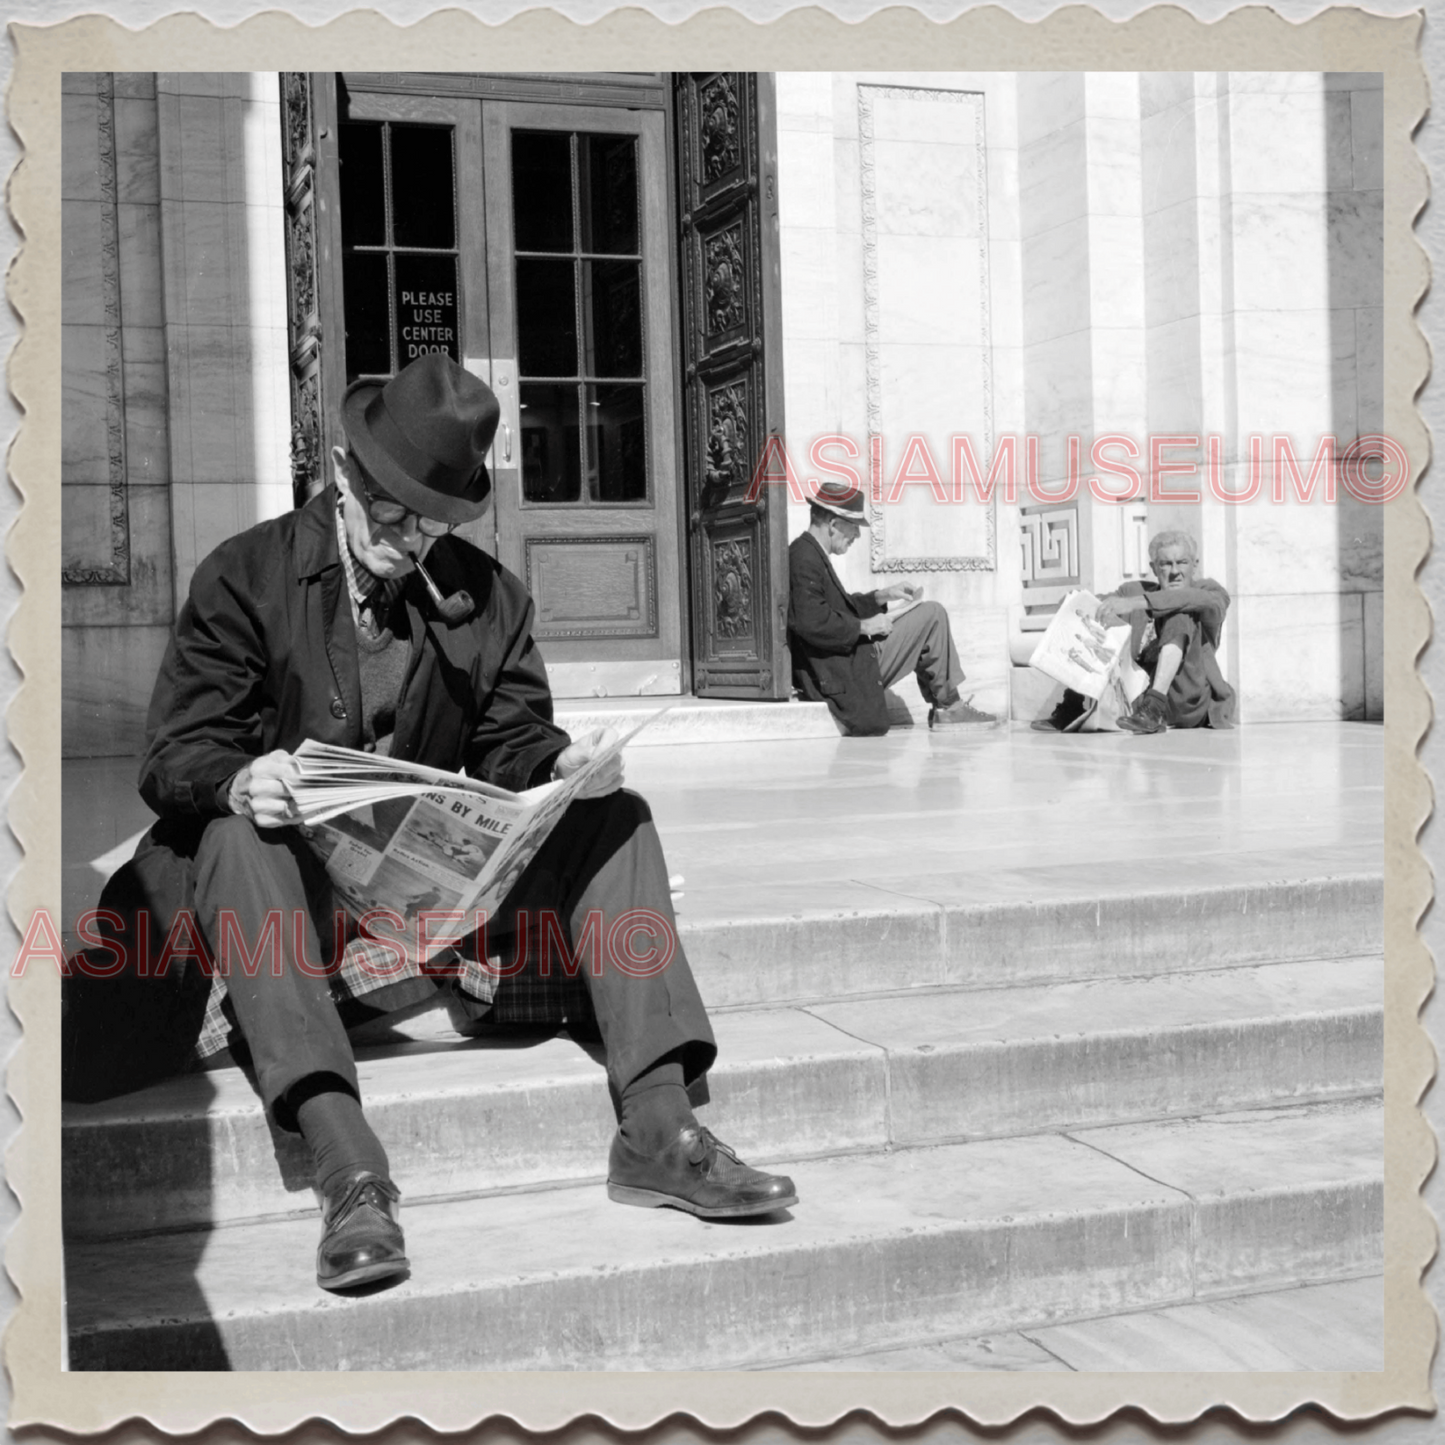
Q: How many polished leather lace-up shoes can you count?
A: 2